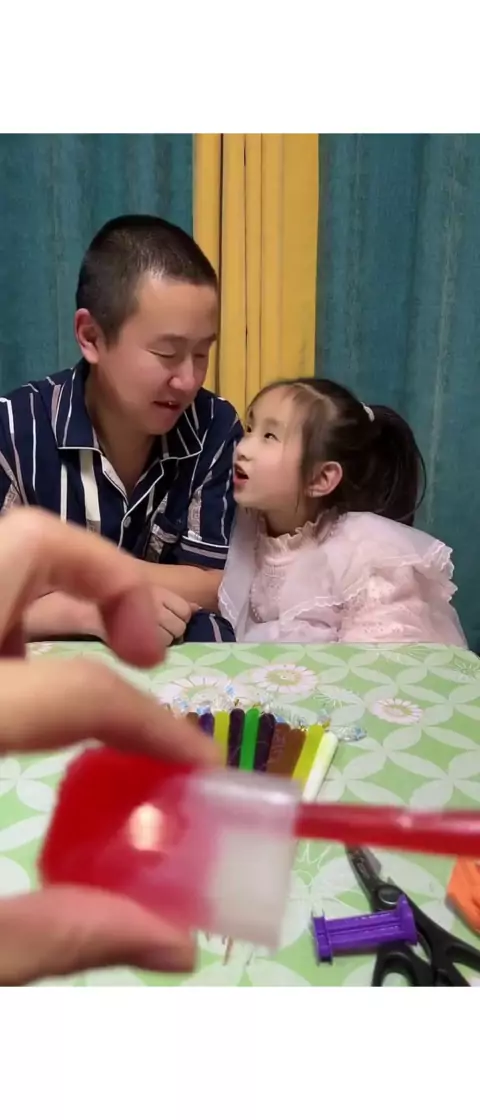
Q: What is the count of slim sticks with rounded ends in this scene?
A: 10